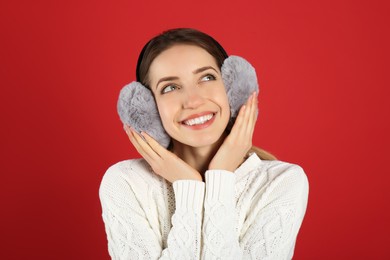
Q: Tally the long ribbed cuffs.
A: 2